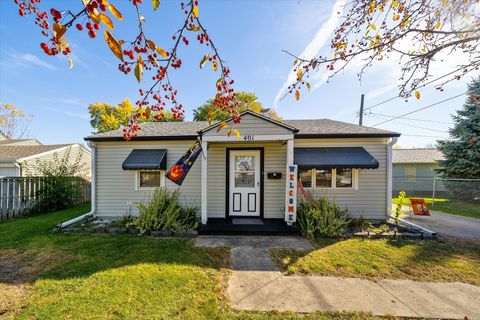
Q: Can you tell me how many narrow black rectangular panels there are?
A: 2